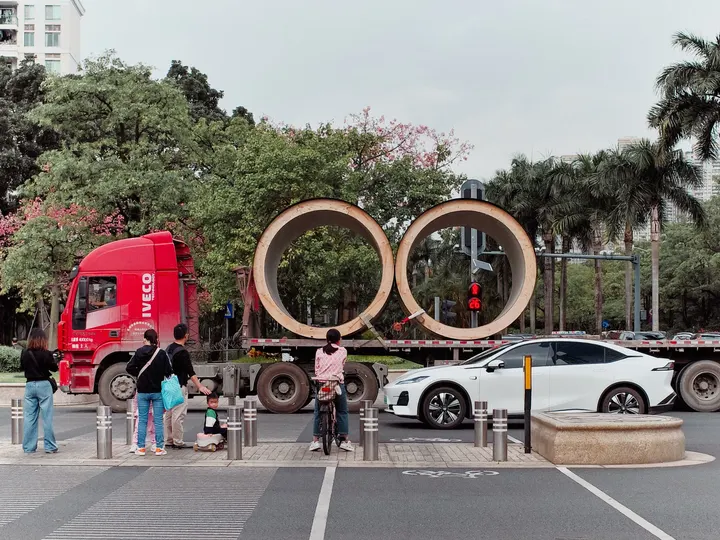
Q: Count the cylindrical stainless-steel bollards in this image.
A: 9